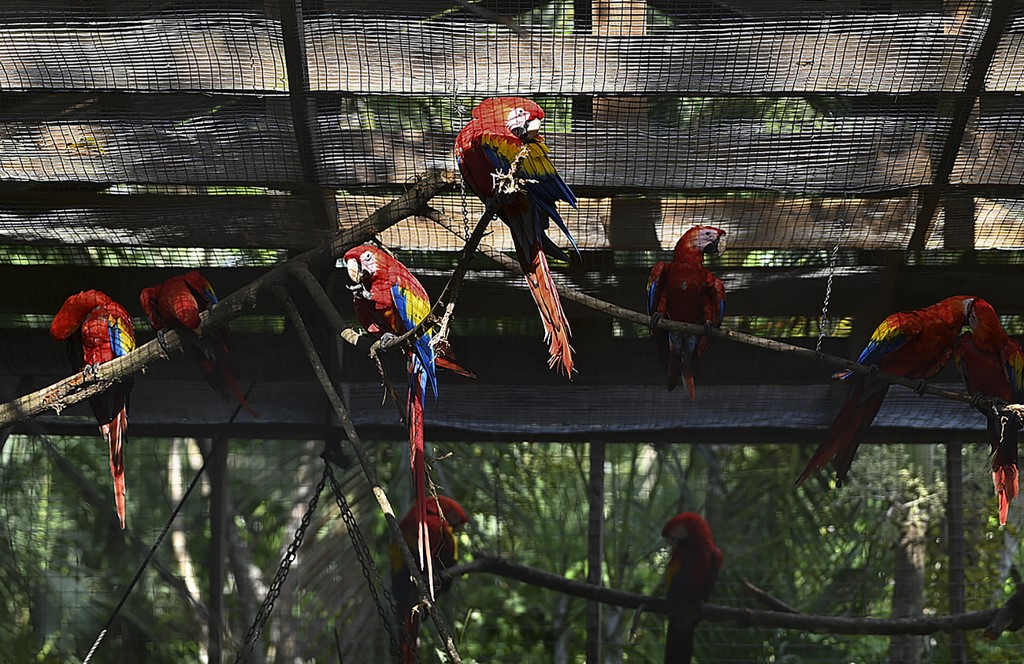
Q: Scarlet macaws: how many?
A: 9